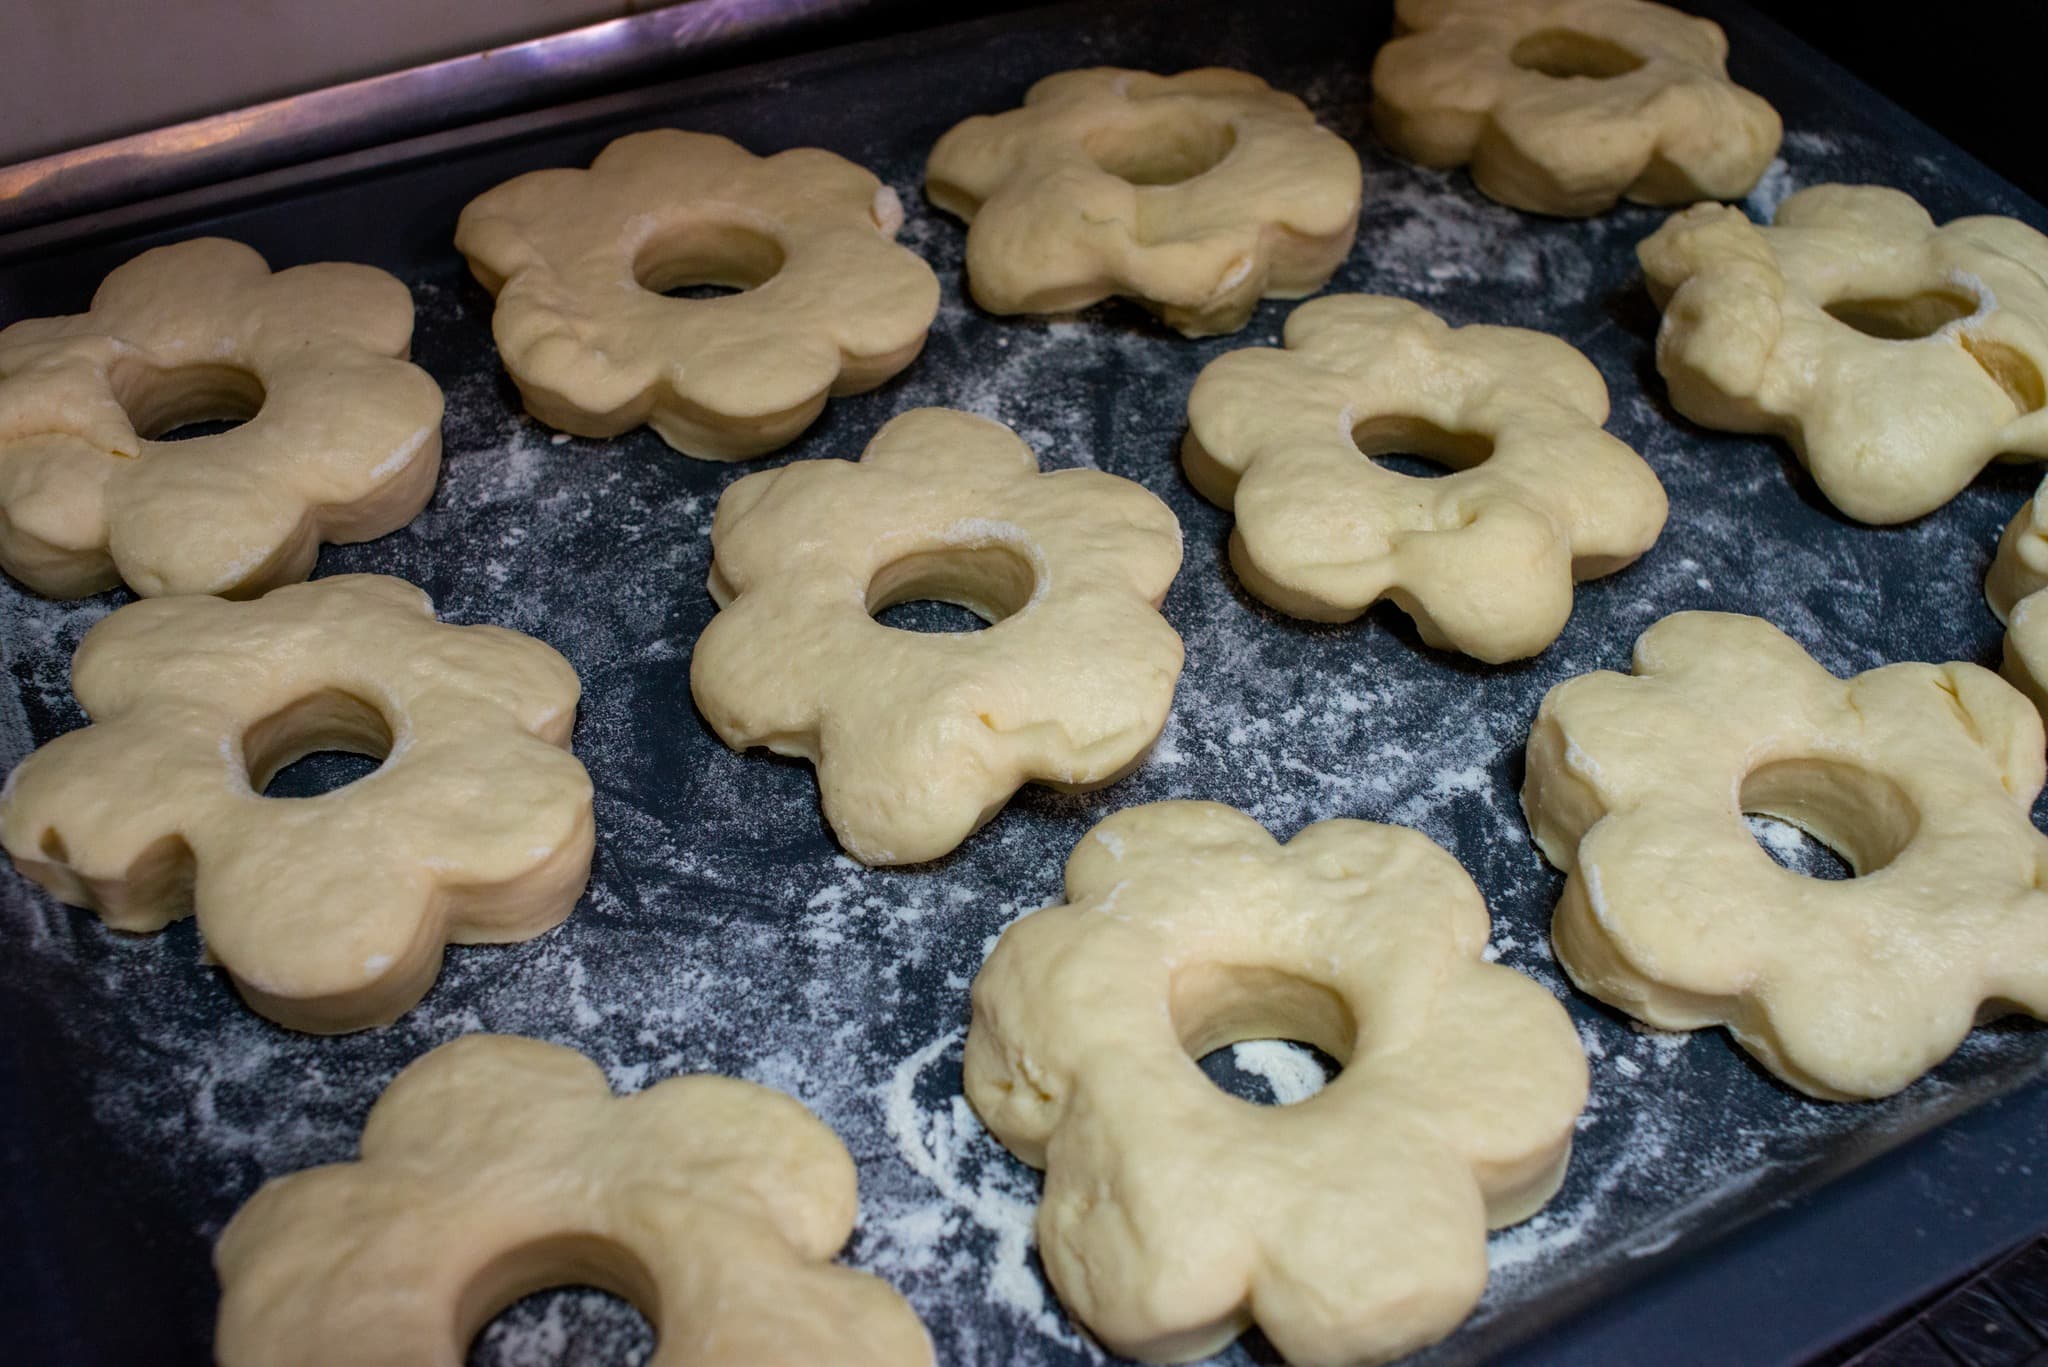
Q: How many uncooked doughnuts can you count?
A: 12